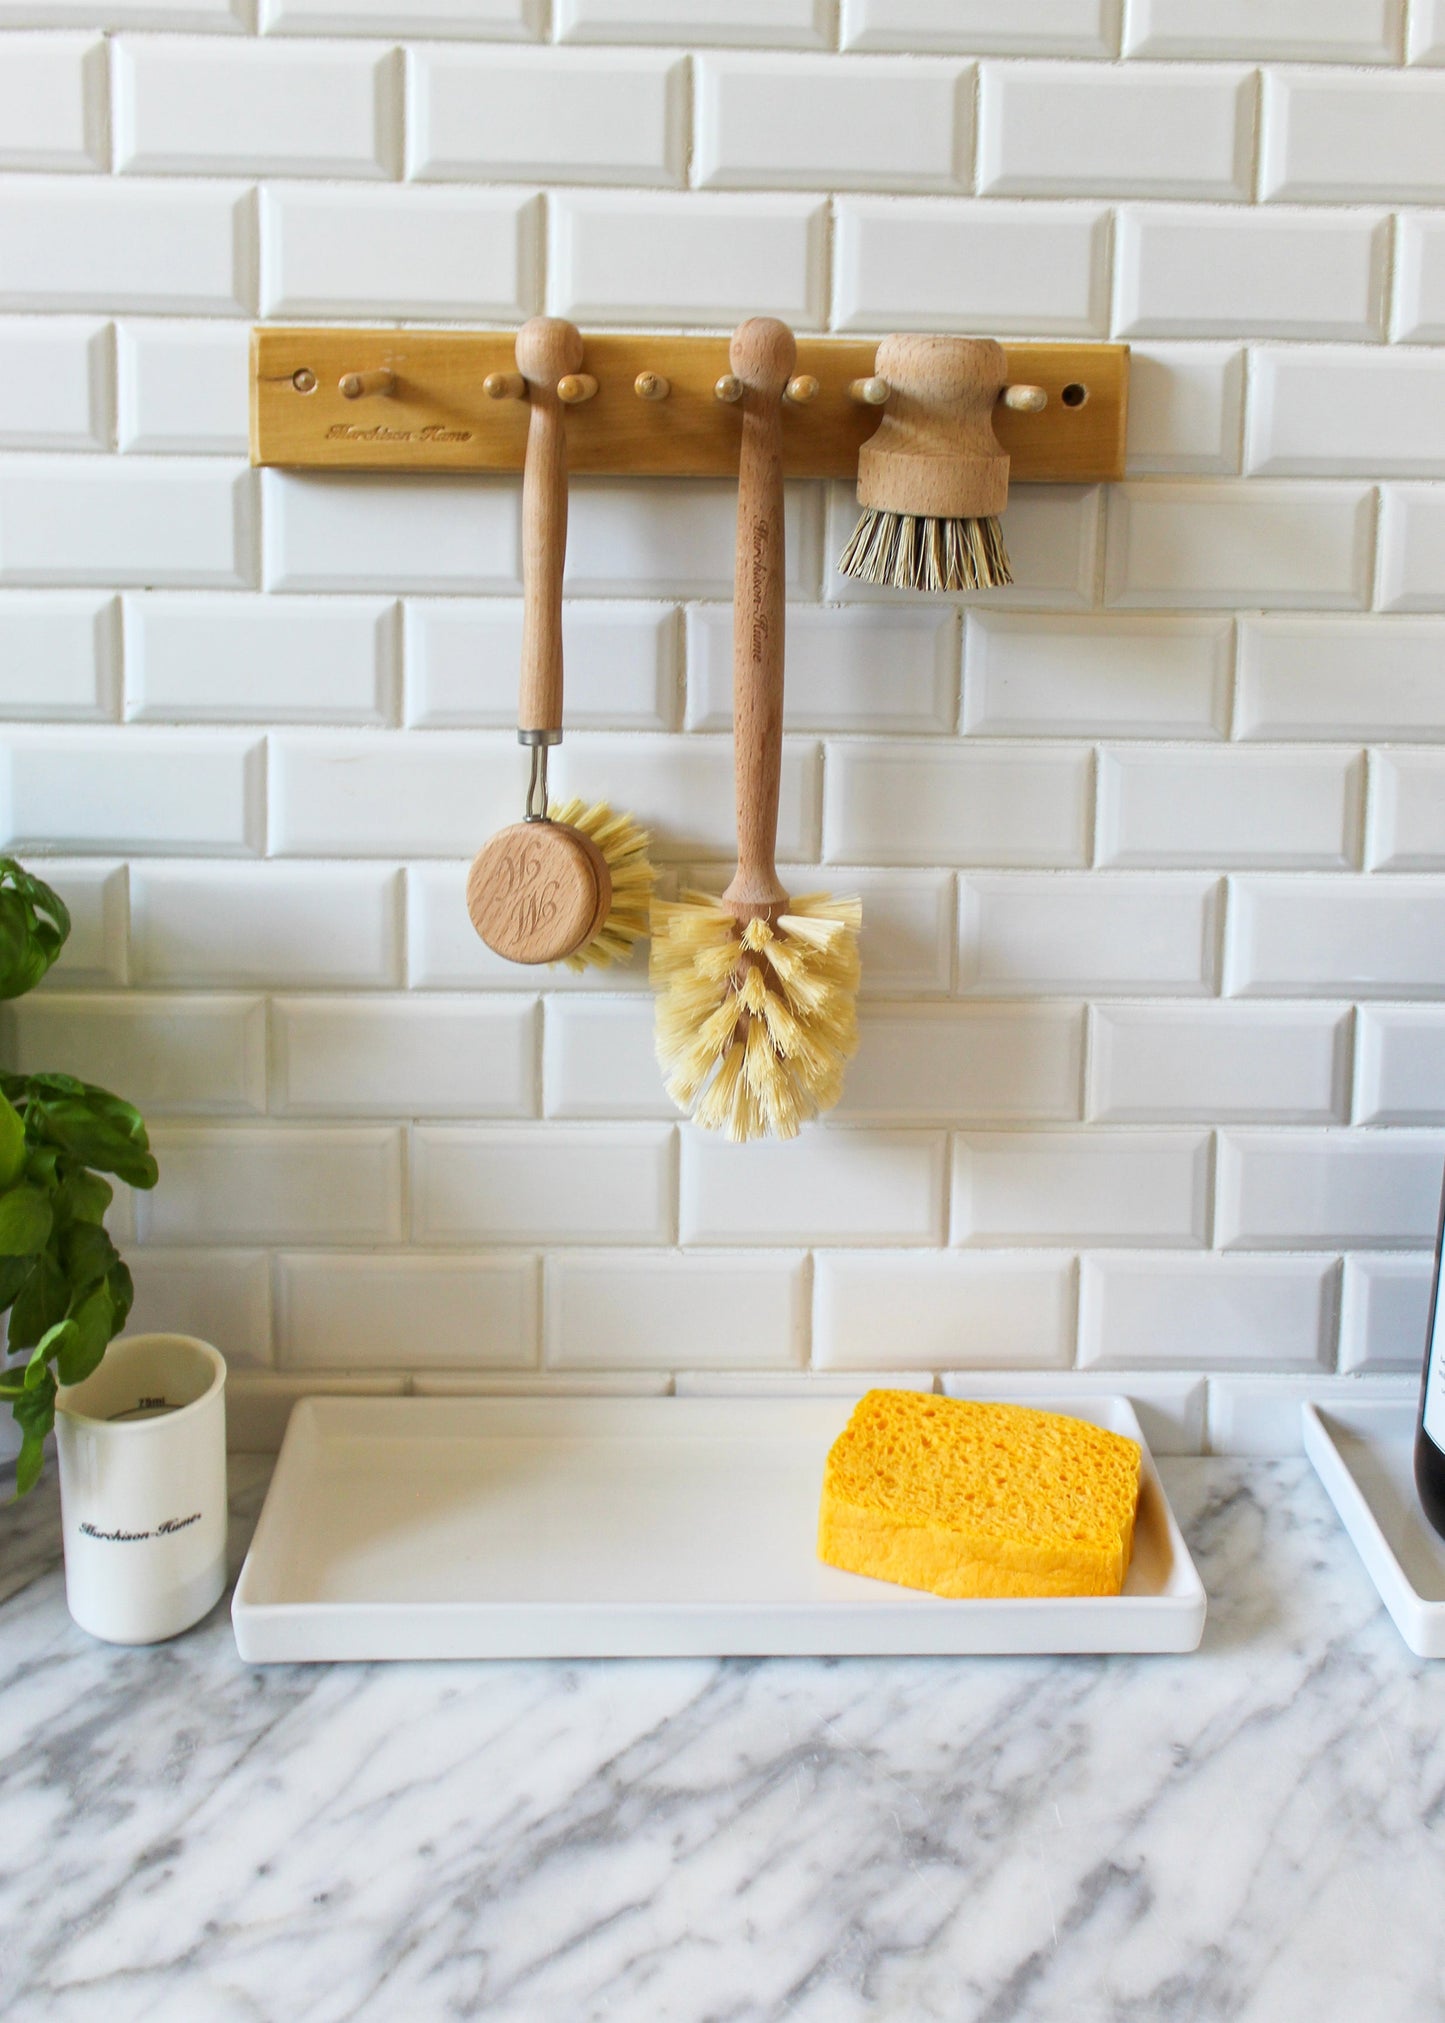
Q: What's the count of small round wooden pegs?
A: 8